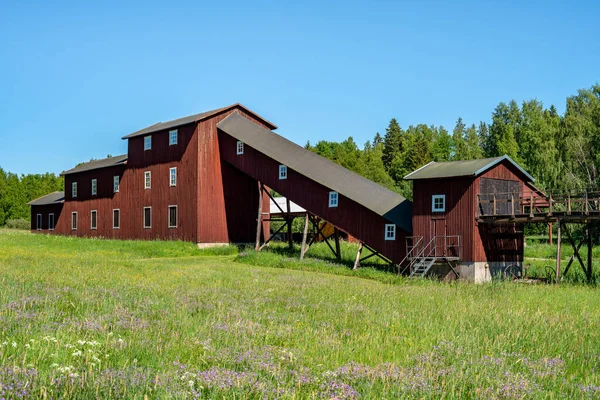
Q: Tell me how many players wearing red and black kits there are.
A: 0